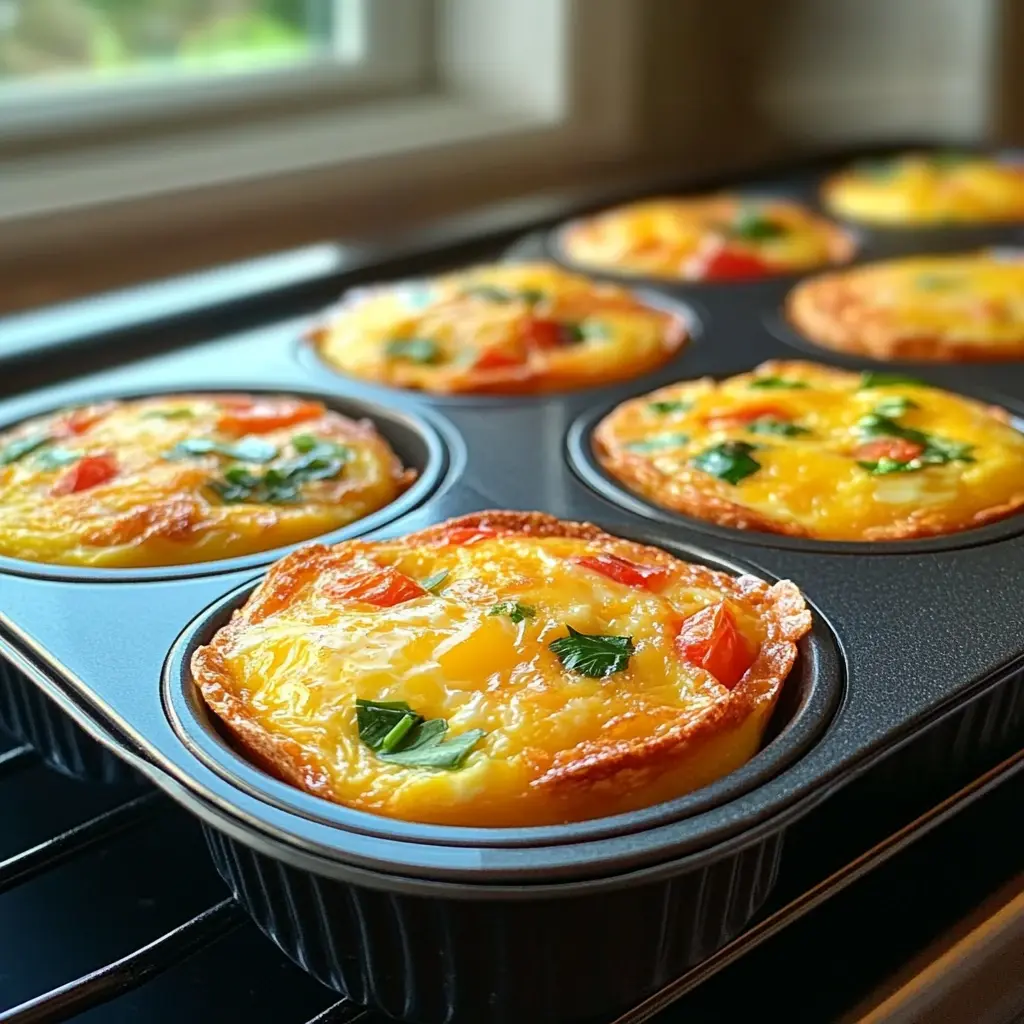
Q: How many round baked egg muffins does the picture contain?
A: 7